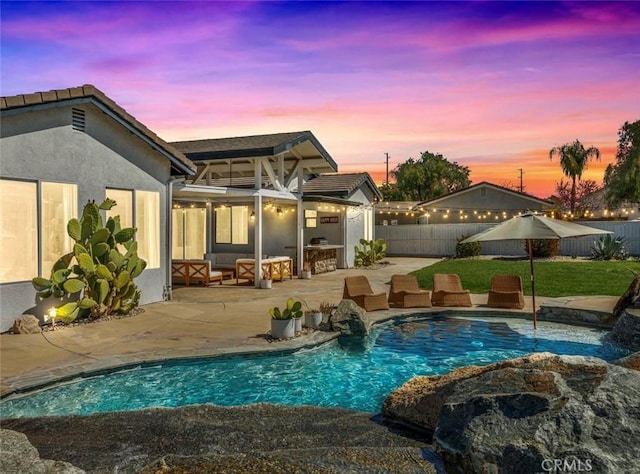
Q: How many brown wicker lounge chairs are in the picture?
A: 4